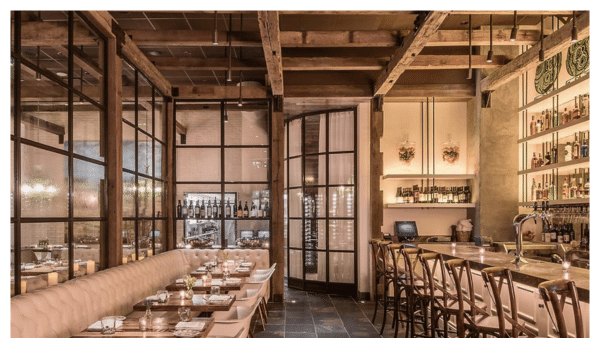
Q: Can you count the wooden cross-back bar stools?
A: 8